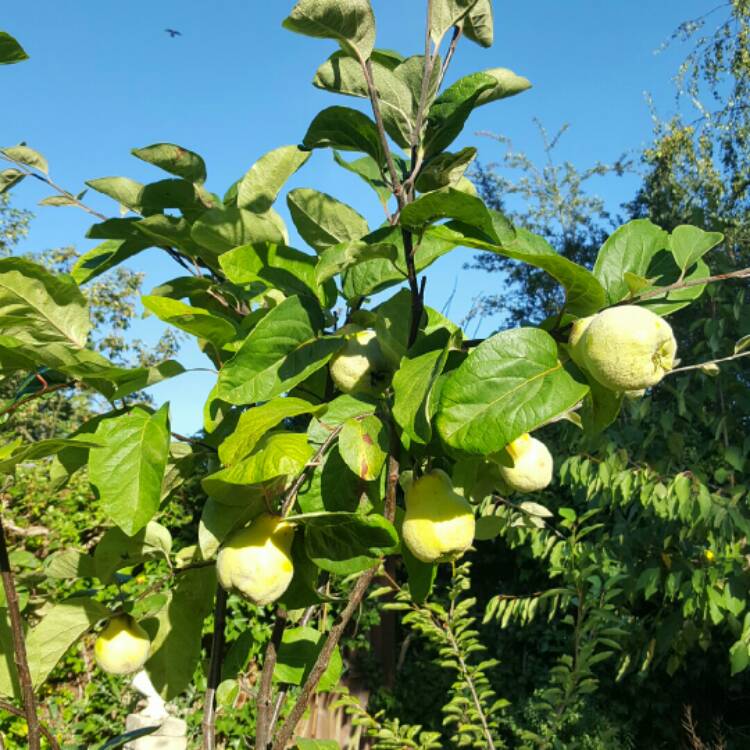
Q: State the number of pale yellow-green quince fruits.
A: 6